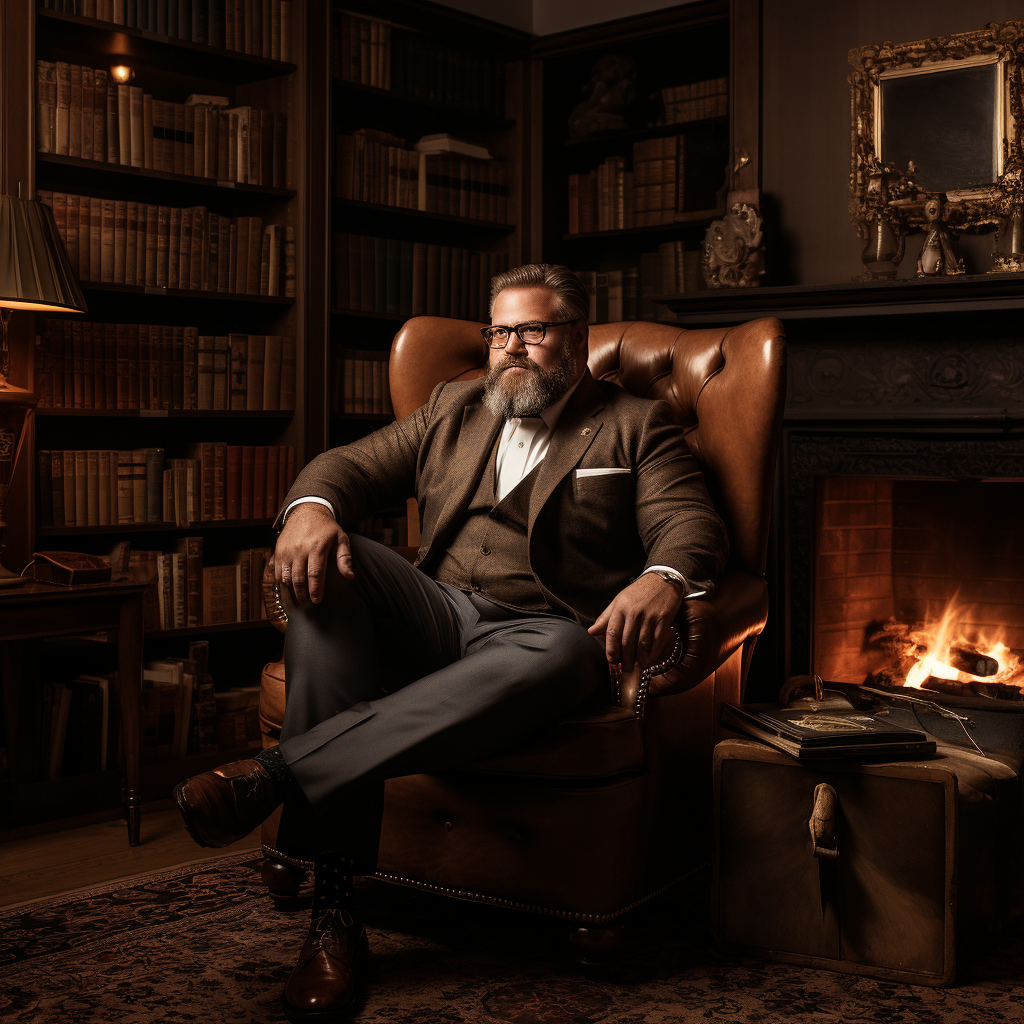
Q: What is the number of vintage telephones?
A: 0